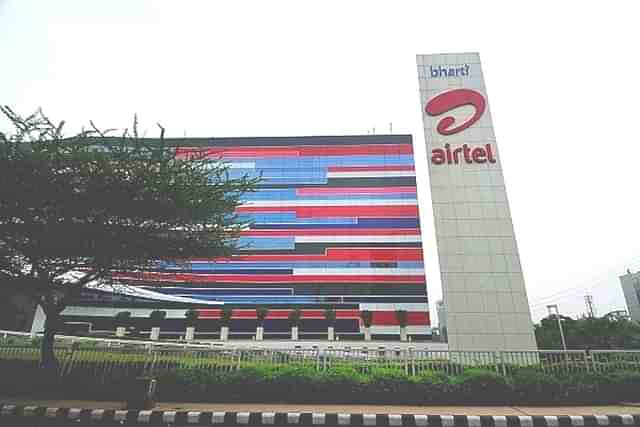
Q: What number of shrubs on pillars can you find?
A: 9